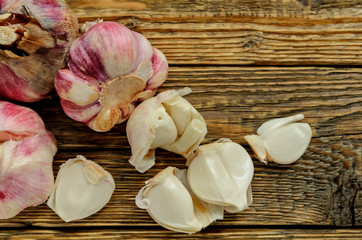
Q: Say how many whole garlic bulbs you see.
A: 3